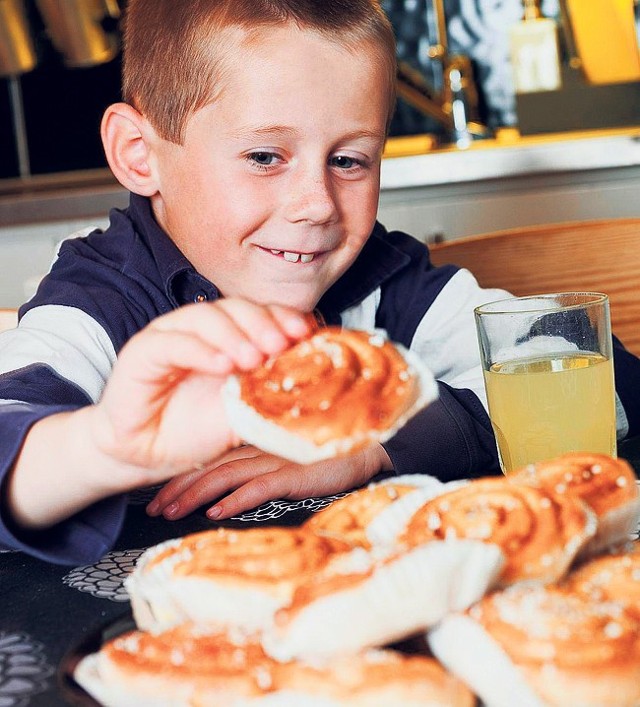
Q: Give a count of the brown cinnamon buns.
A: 10